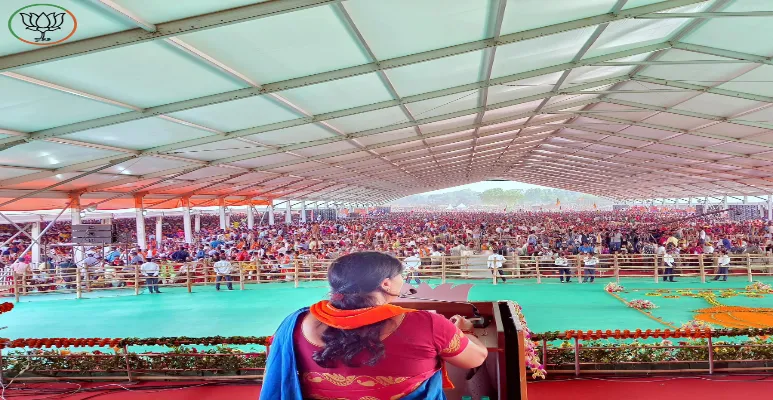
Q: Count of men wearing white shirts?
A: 8